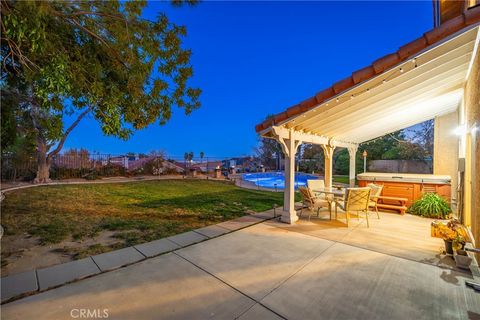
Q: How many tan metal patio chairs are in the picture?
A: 4